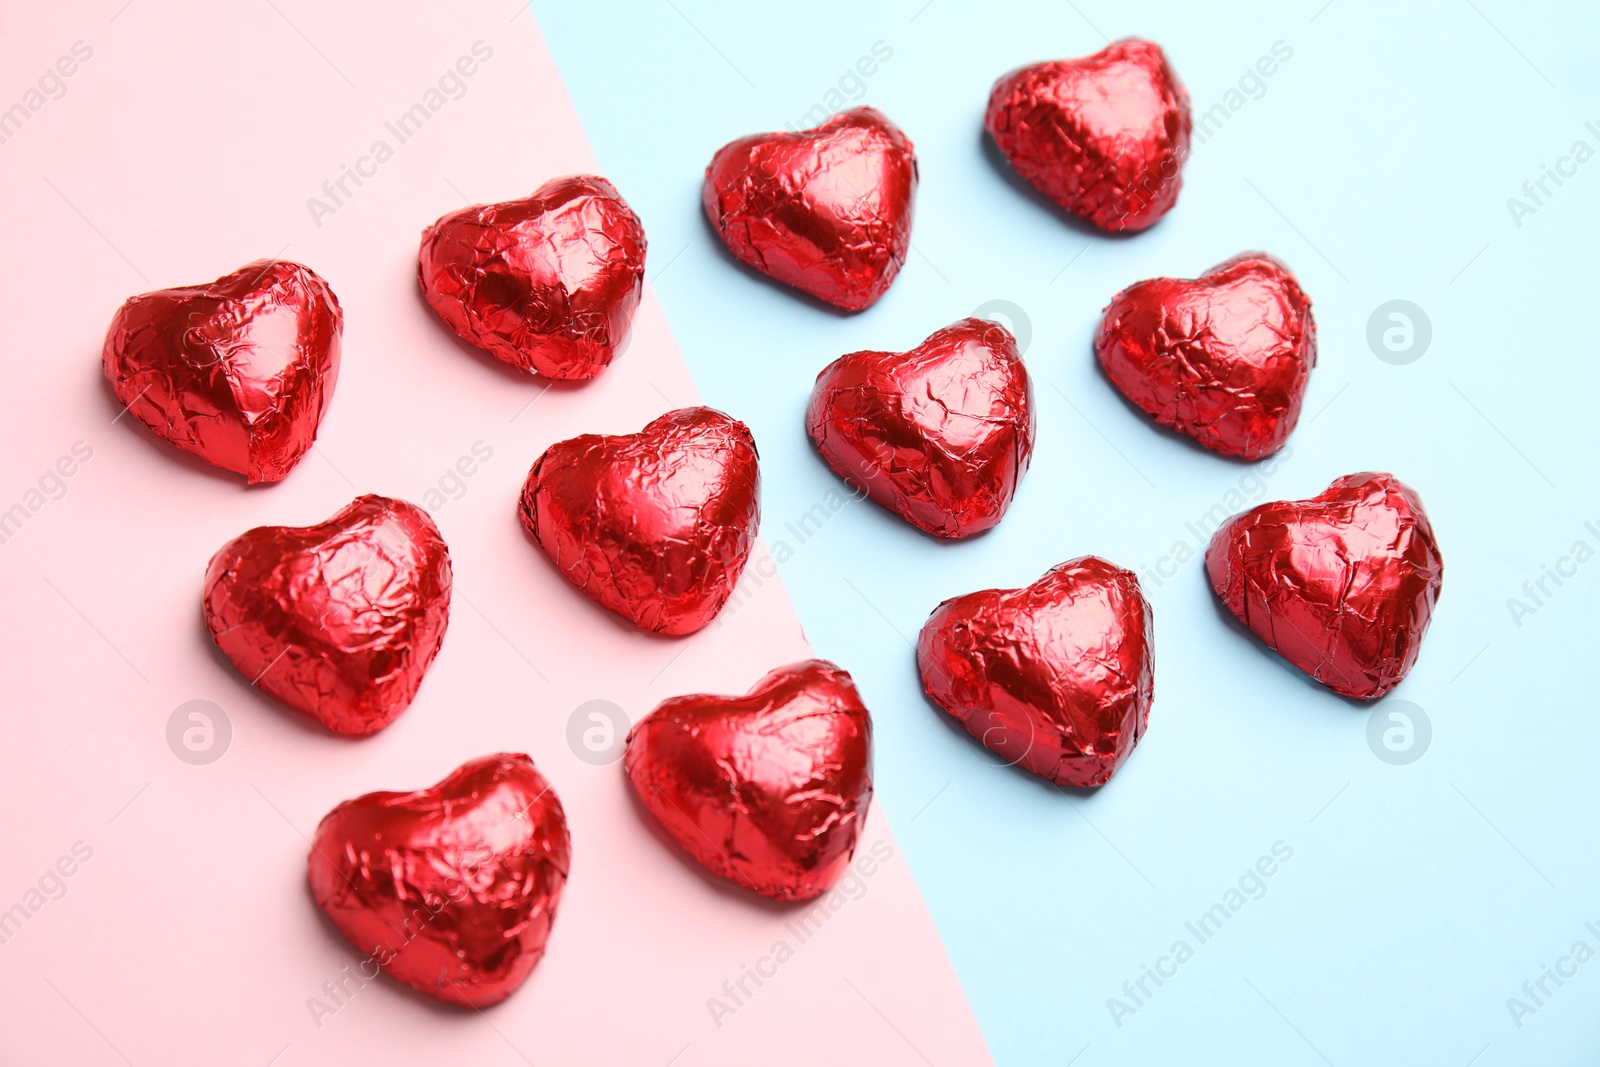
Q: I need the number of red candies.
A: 12